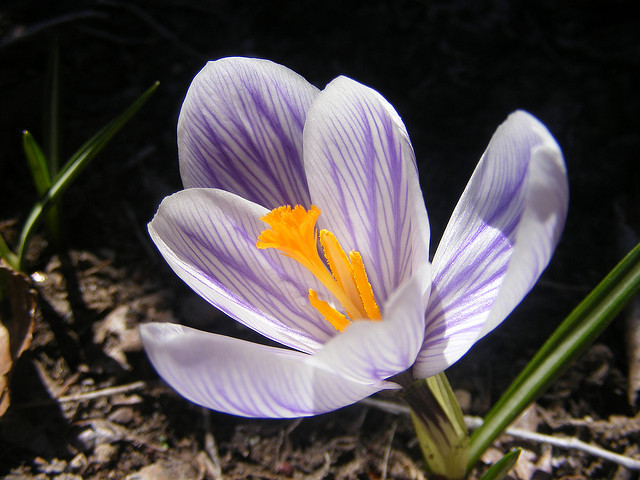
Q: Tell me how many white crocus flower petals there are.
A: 6